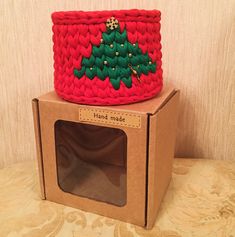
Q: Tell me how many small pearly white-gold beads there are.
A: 11